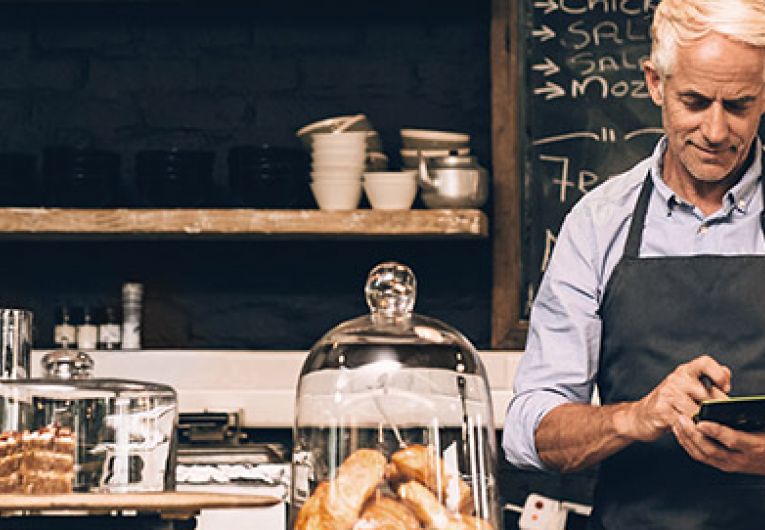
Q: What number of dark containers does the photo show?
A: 4